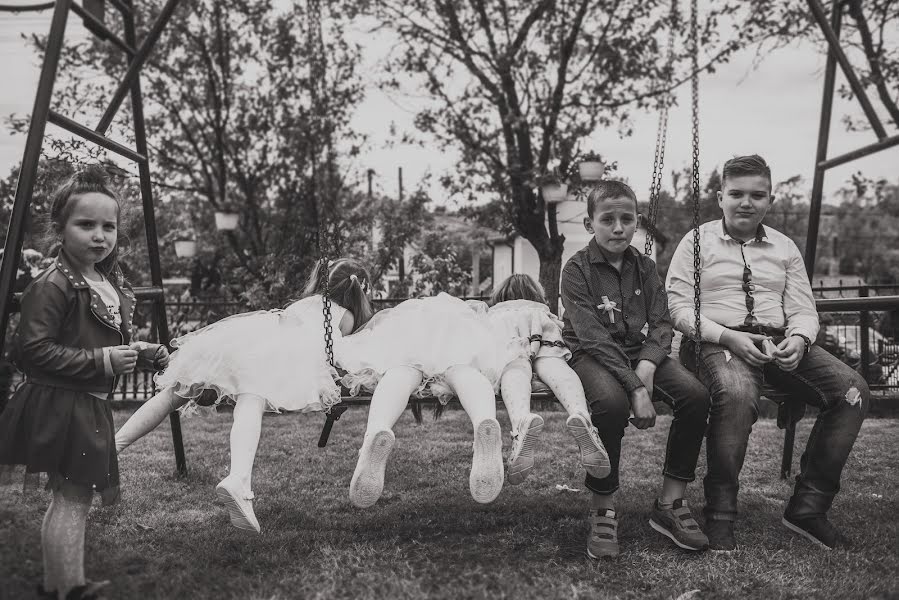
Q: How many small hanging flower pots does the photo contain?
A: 4